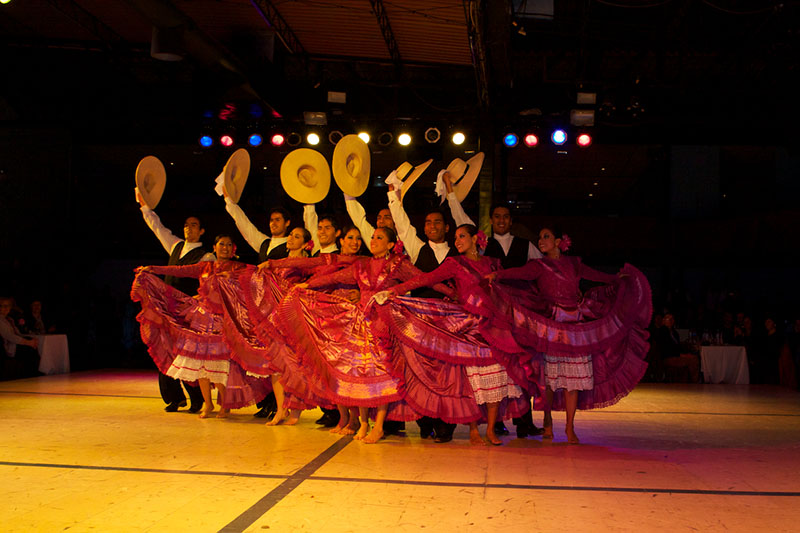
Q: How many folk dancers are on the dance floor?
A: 12